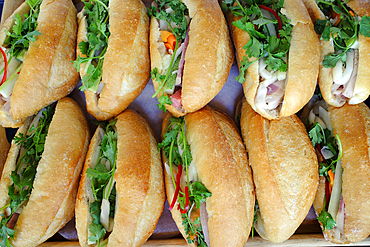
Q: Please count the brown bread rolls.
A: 10